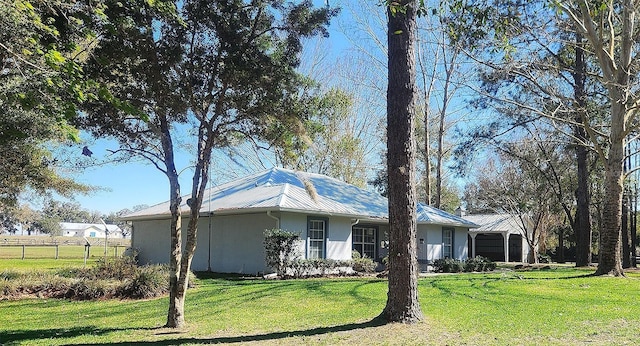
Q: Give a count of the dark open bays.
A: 2